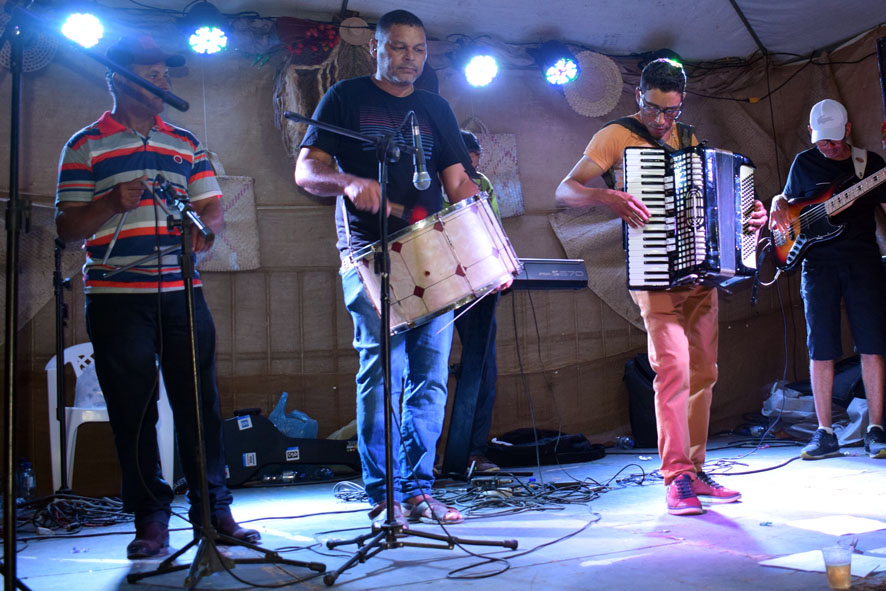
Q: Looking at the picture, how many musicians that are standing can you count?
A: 5